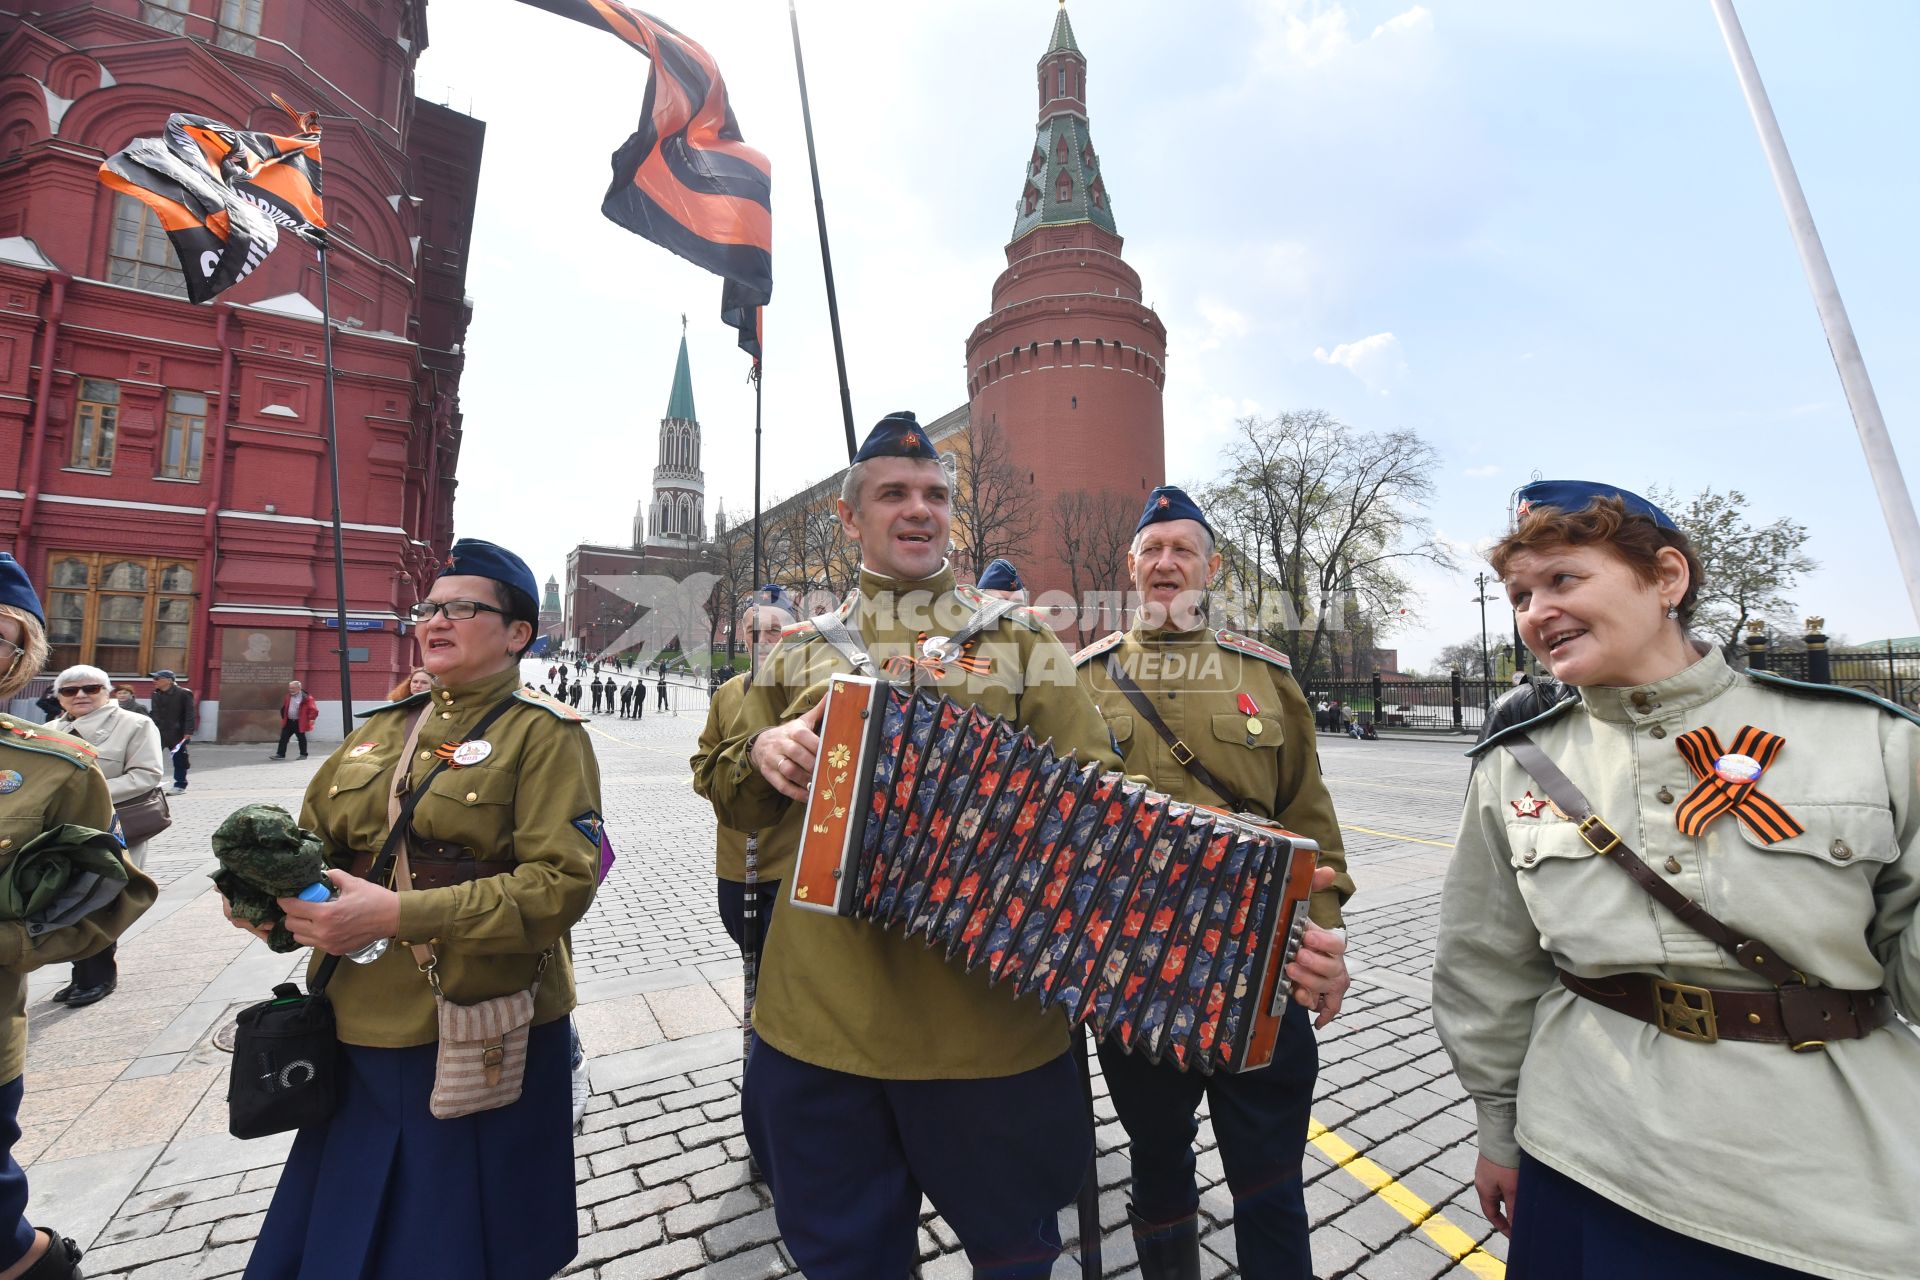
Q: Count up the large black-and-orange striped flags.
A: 2